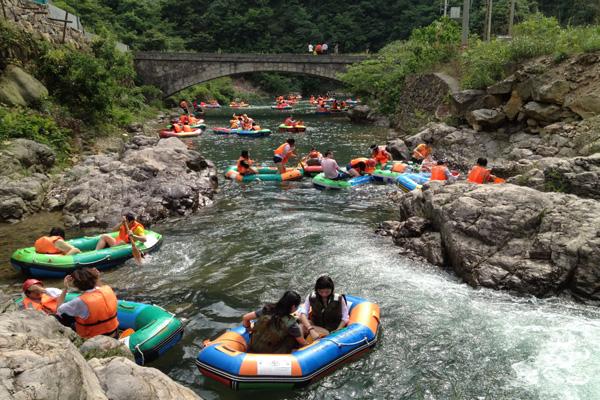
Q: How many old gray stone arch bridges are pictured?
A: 1